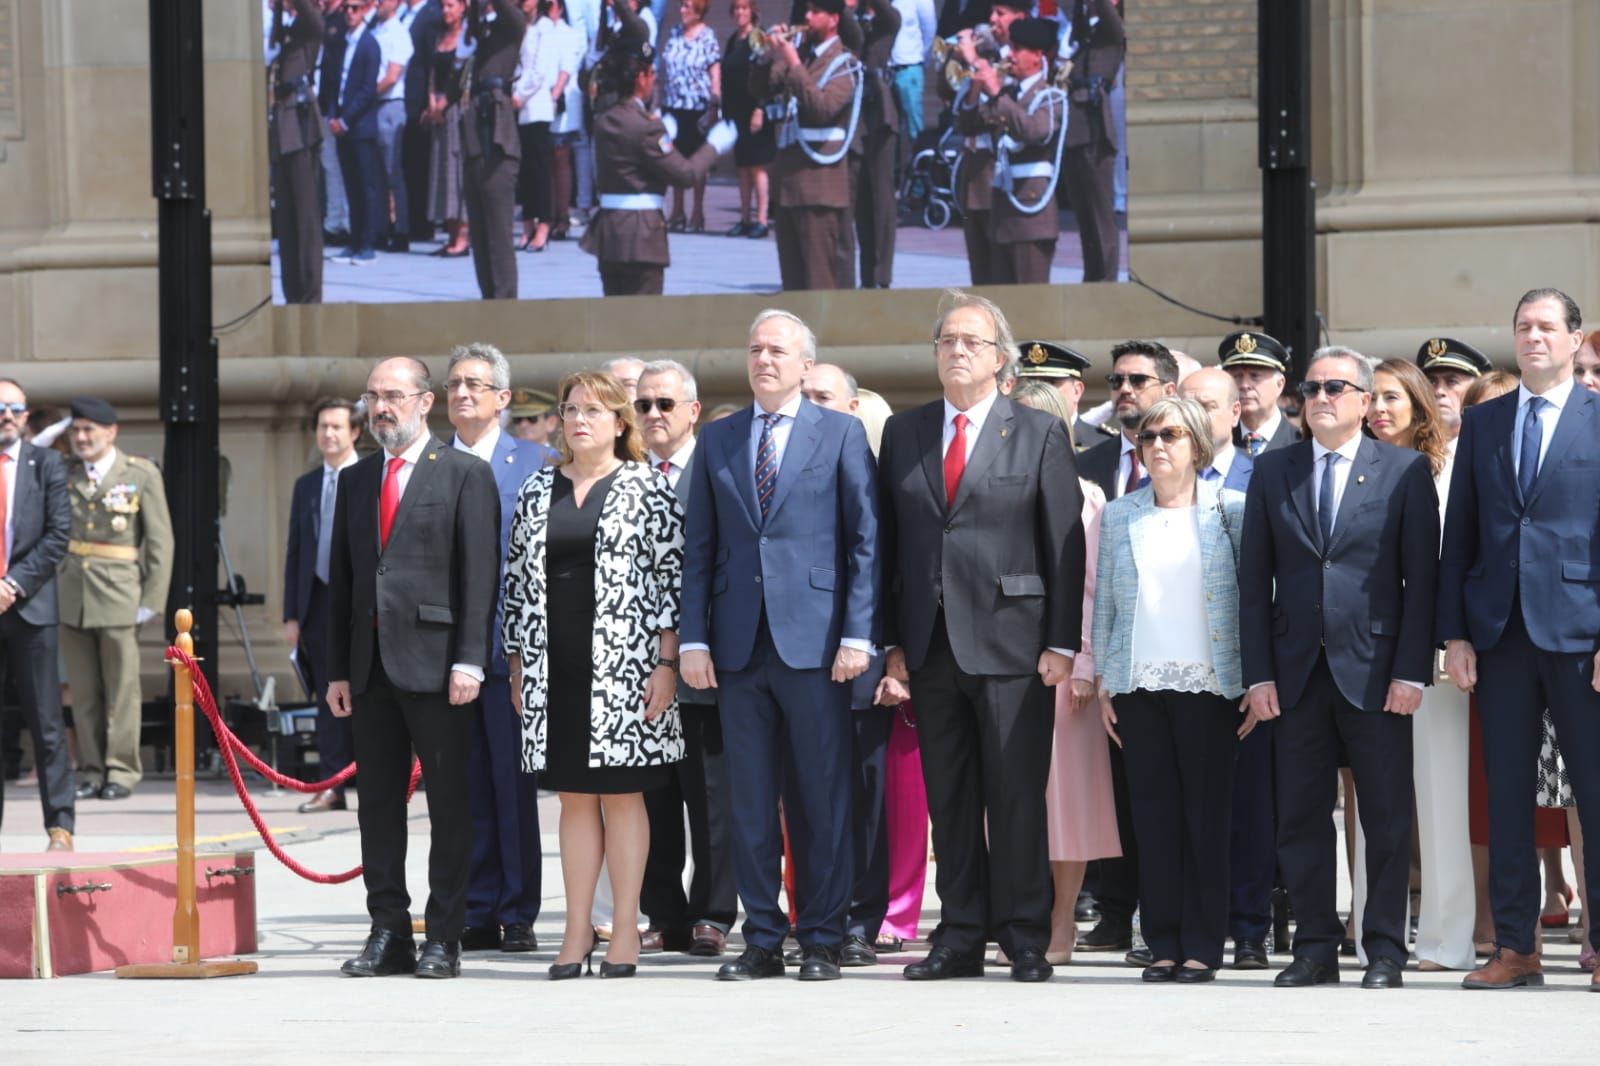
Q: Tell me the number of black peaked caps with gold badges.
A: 3